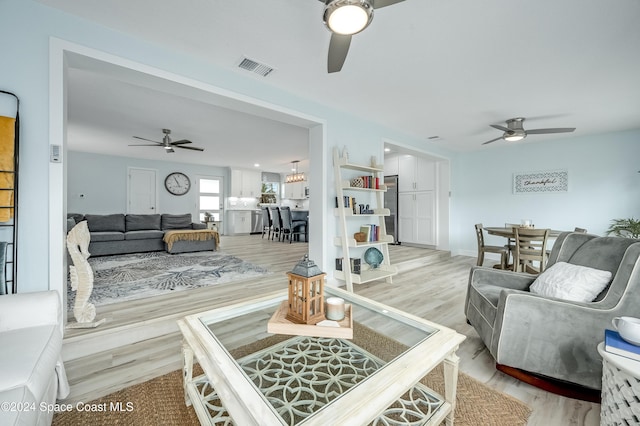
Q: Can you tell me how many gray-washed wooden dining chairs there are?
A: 4